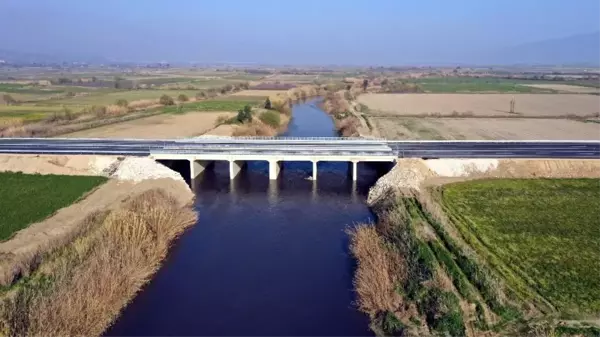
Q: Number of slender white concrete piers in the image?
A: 5